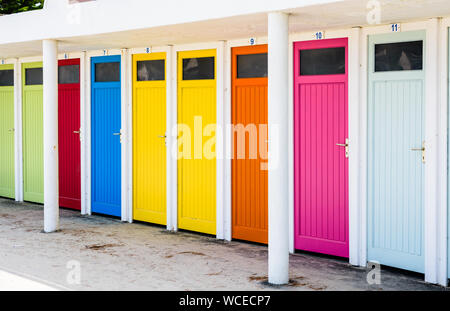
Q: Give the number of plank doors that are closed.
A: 9